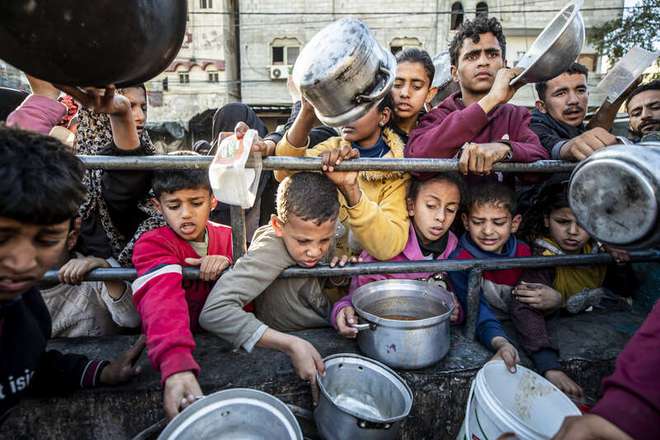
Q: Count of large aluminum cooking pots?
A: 5